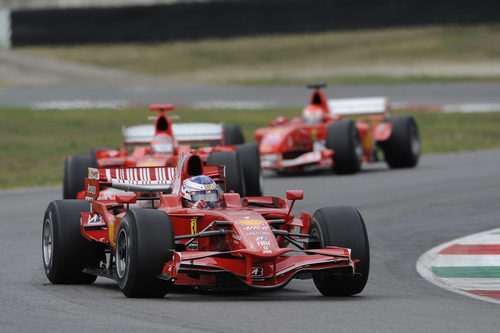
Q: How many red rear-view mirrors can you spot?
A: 2